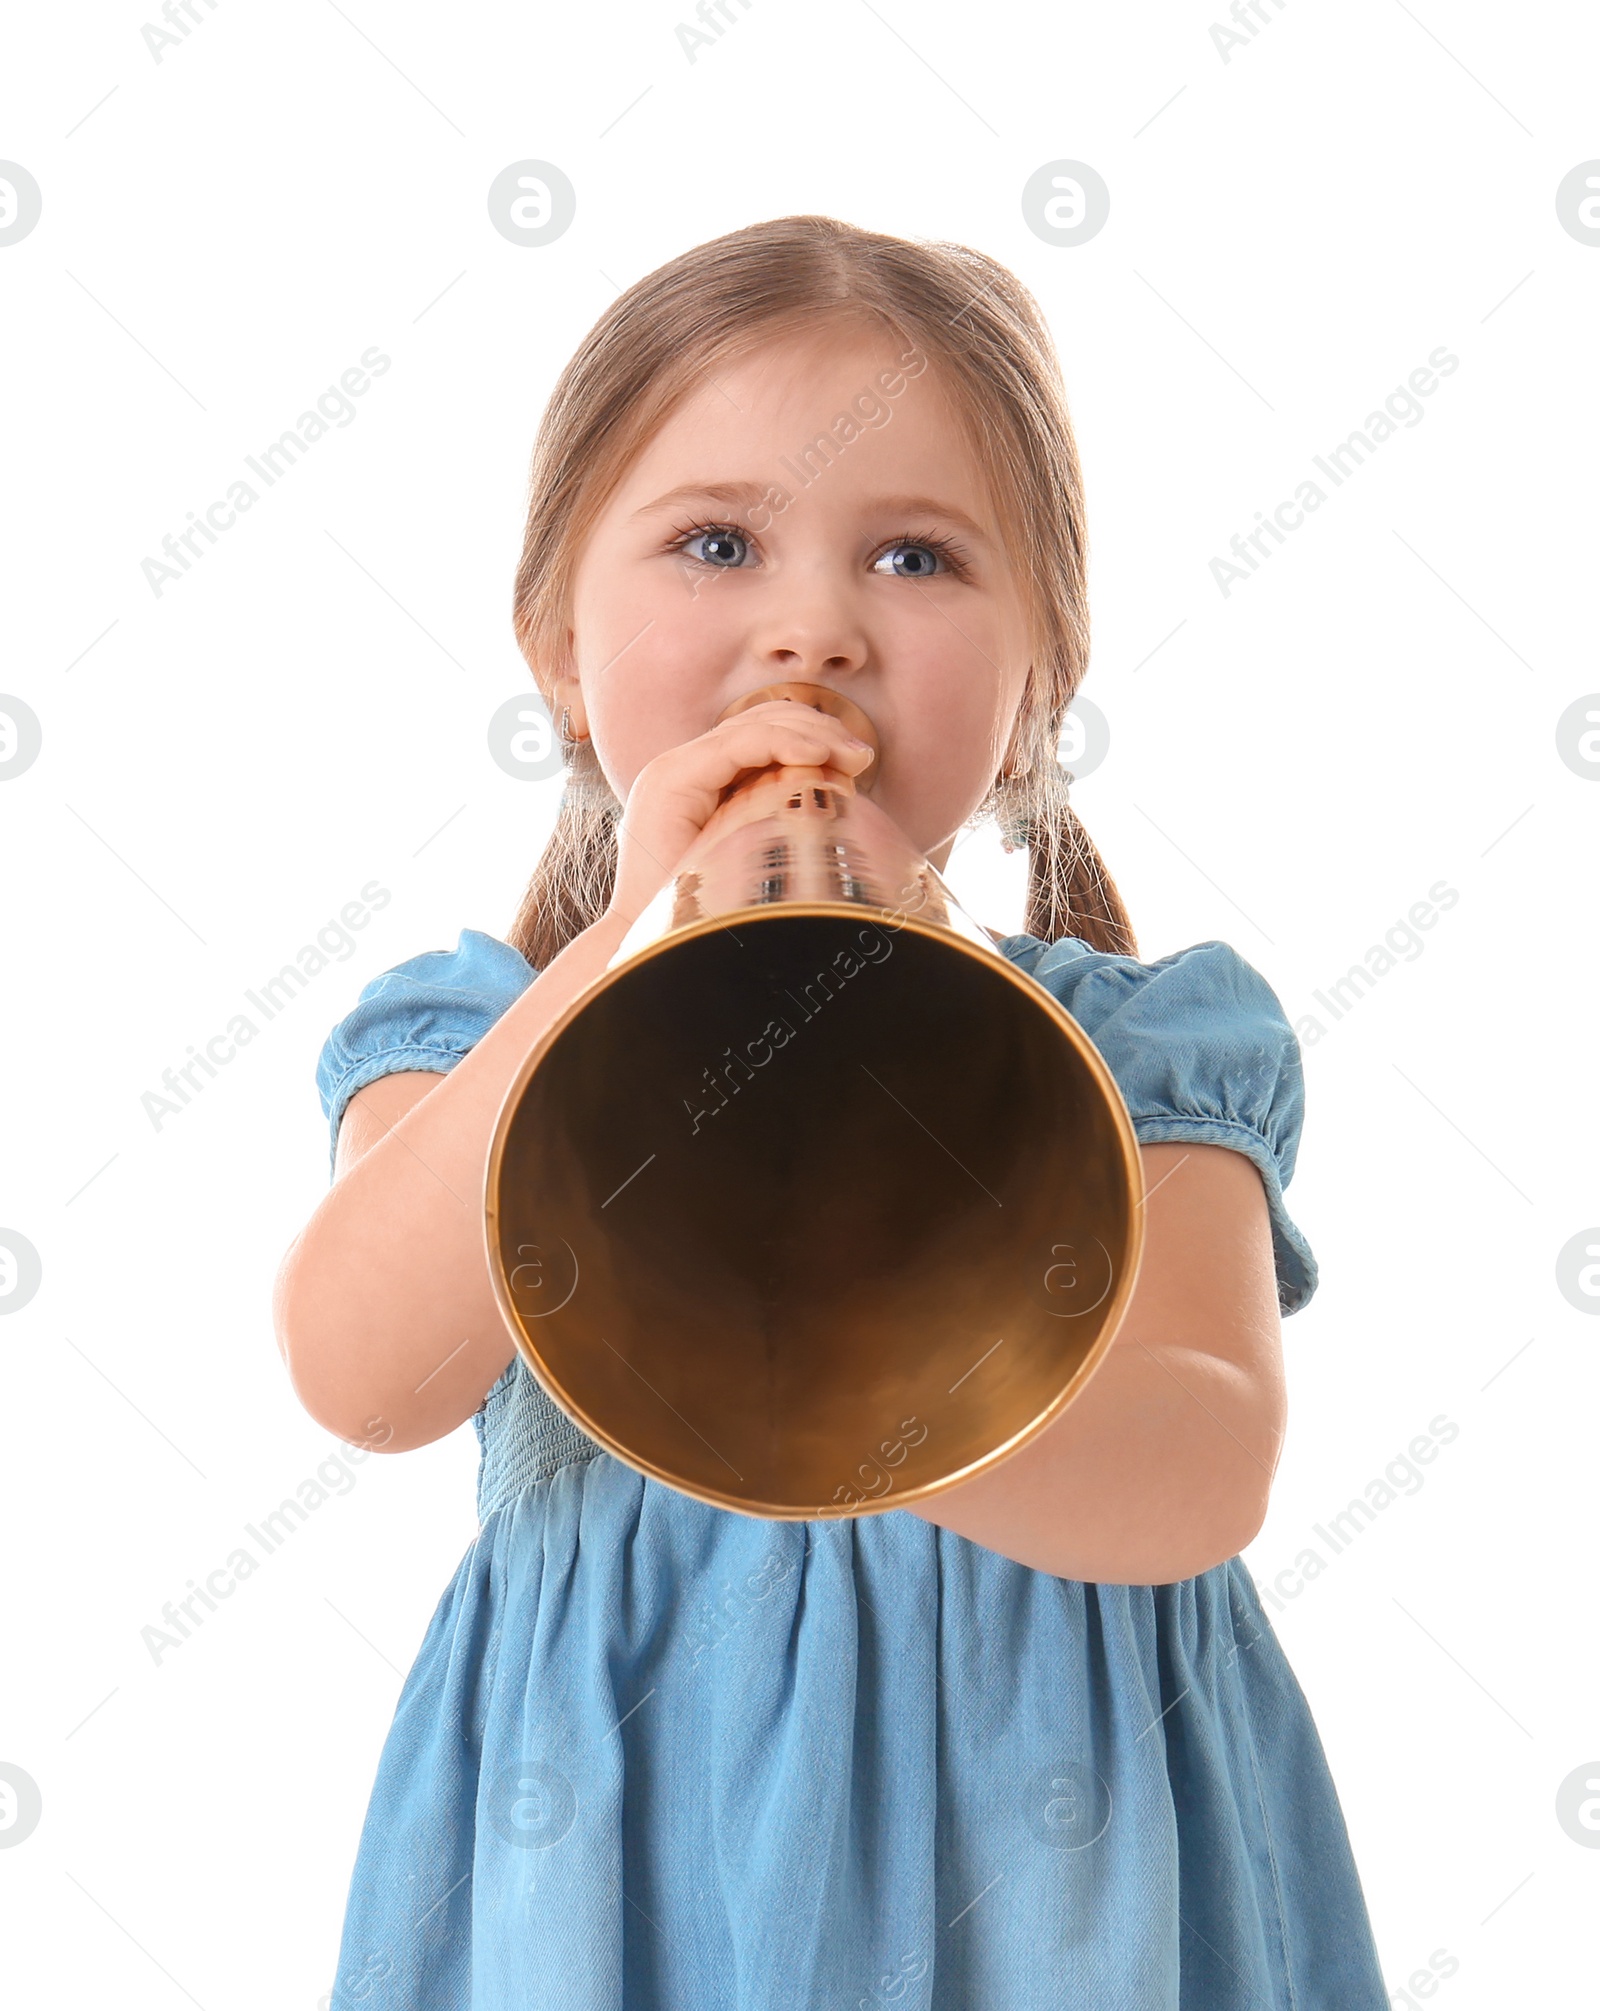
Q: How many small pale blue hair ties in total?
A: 2